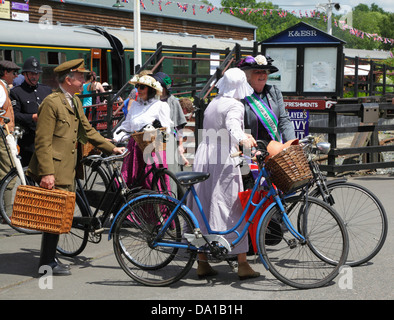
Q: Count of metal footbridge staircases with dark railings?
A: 1